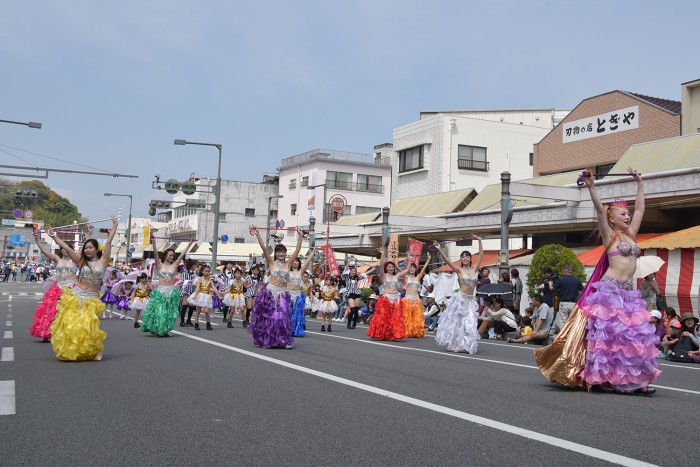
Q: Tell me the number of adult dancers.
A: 9